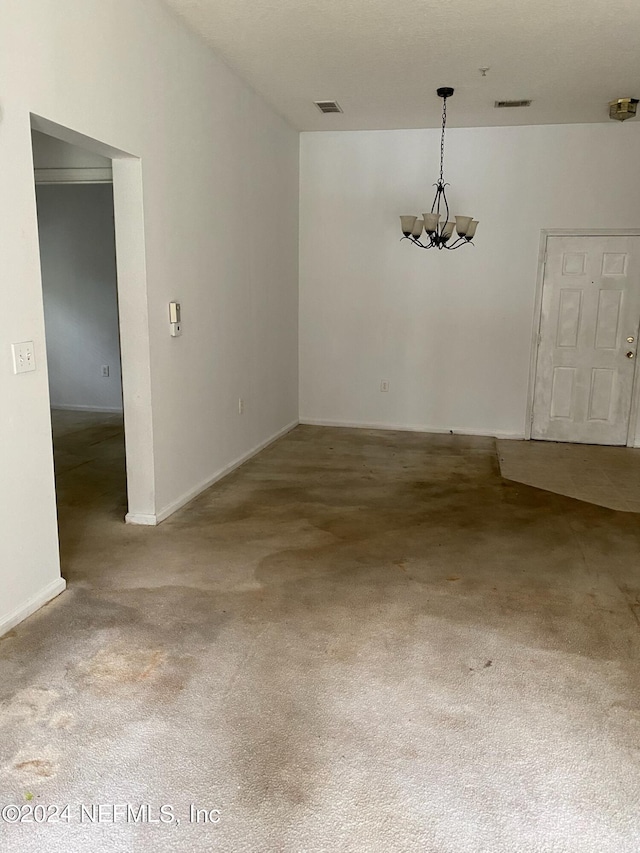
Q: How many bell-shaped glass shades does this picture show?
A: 6